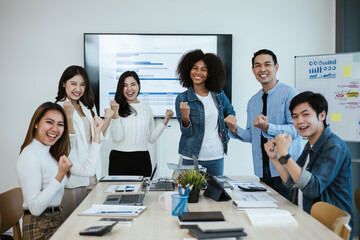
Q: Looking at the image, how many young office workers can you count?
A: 6